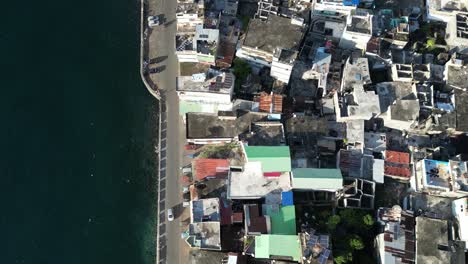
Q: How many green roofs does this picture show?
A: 4